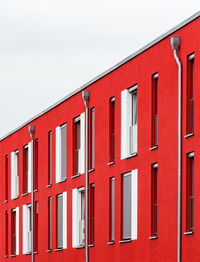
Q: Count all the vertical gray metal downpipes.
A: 3